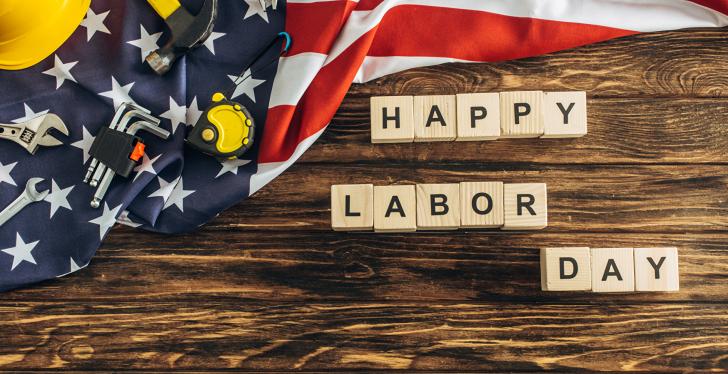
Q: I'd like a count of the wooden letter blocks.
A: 13